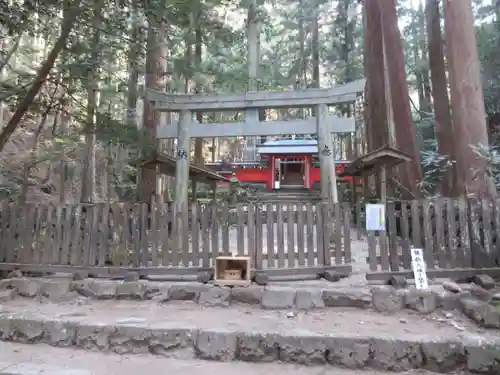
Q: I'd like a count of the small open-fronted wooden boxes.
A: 1